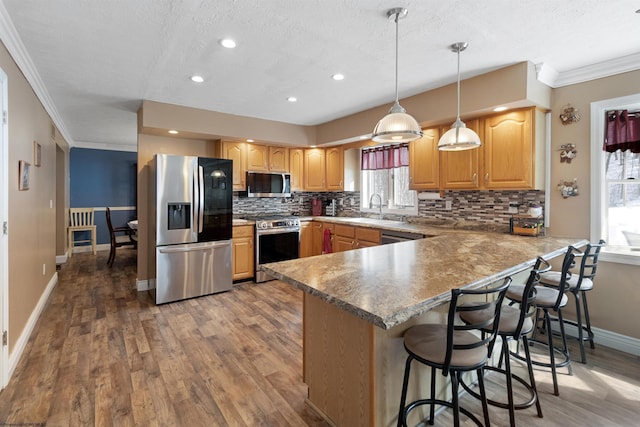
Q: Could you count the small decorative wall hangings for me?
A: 3